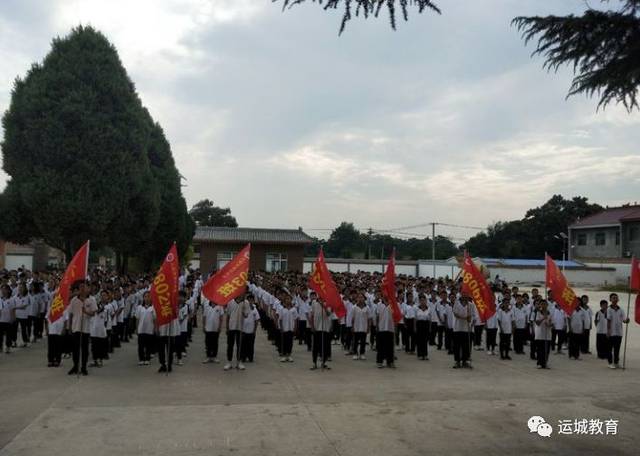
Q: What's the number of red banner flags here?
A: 8